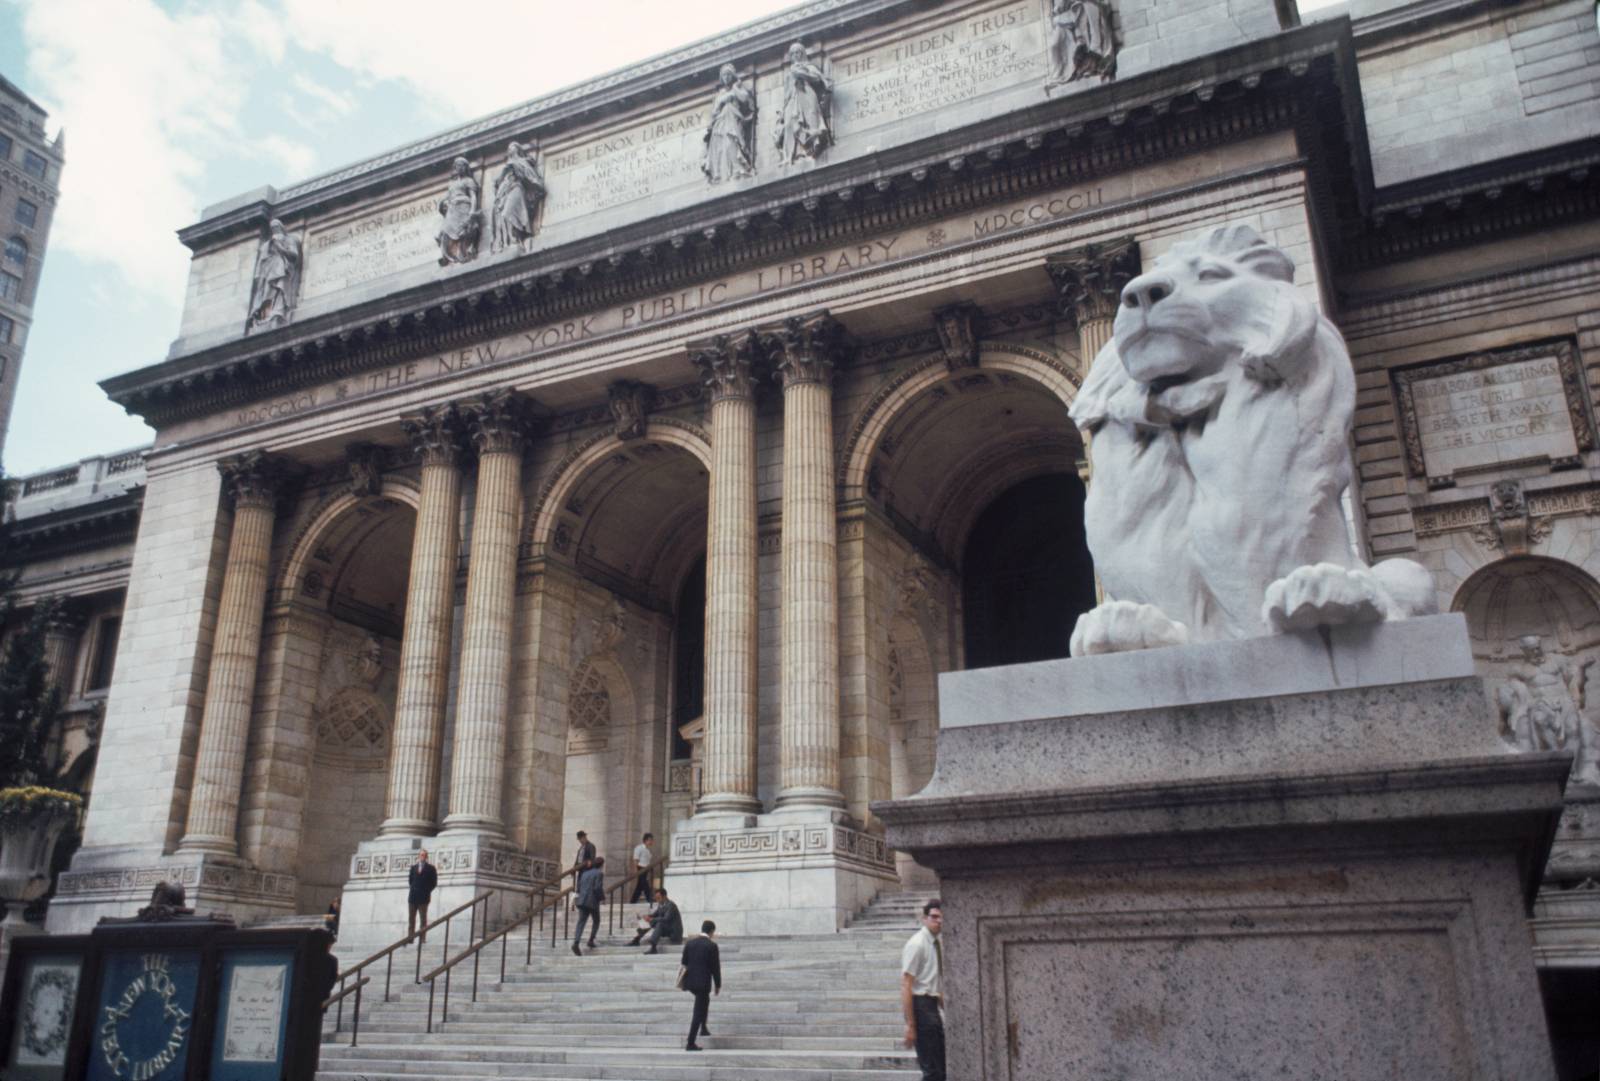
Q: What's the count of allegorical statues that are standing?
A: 6